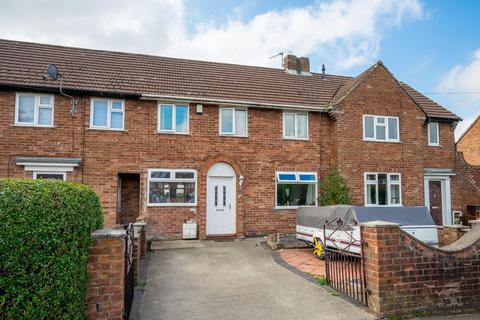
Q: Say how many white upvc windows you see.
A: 10